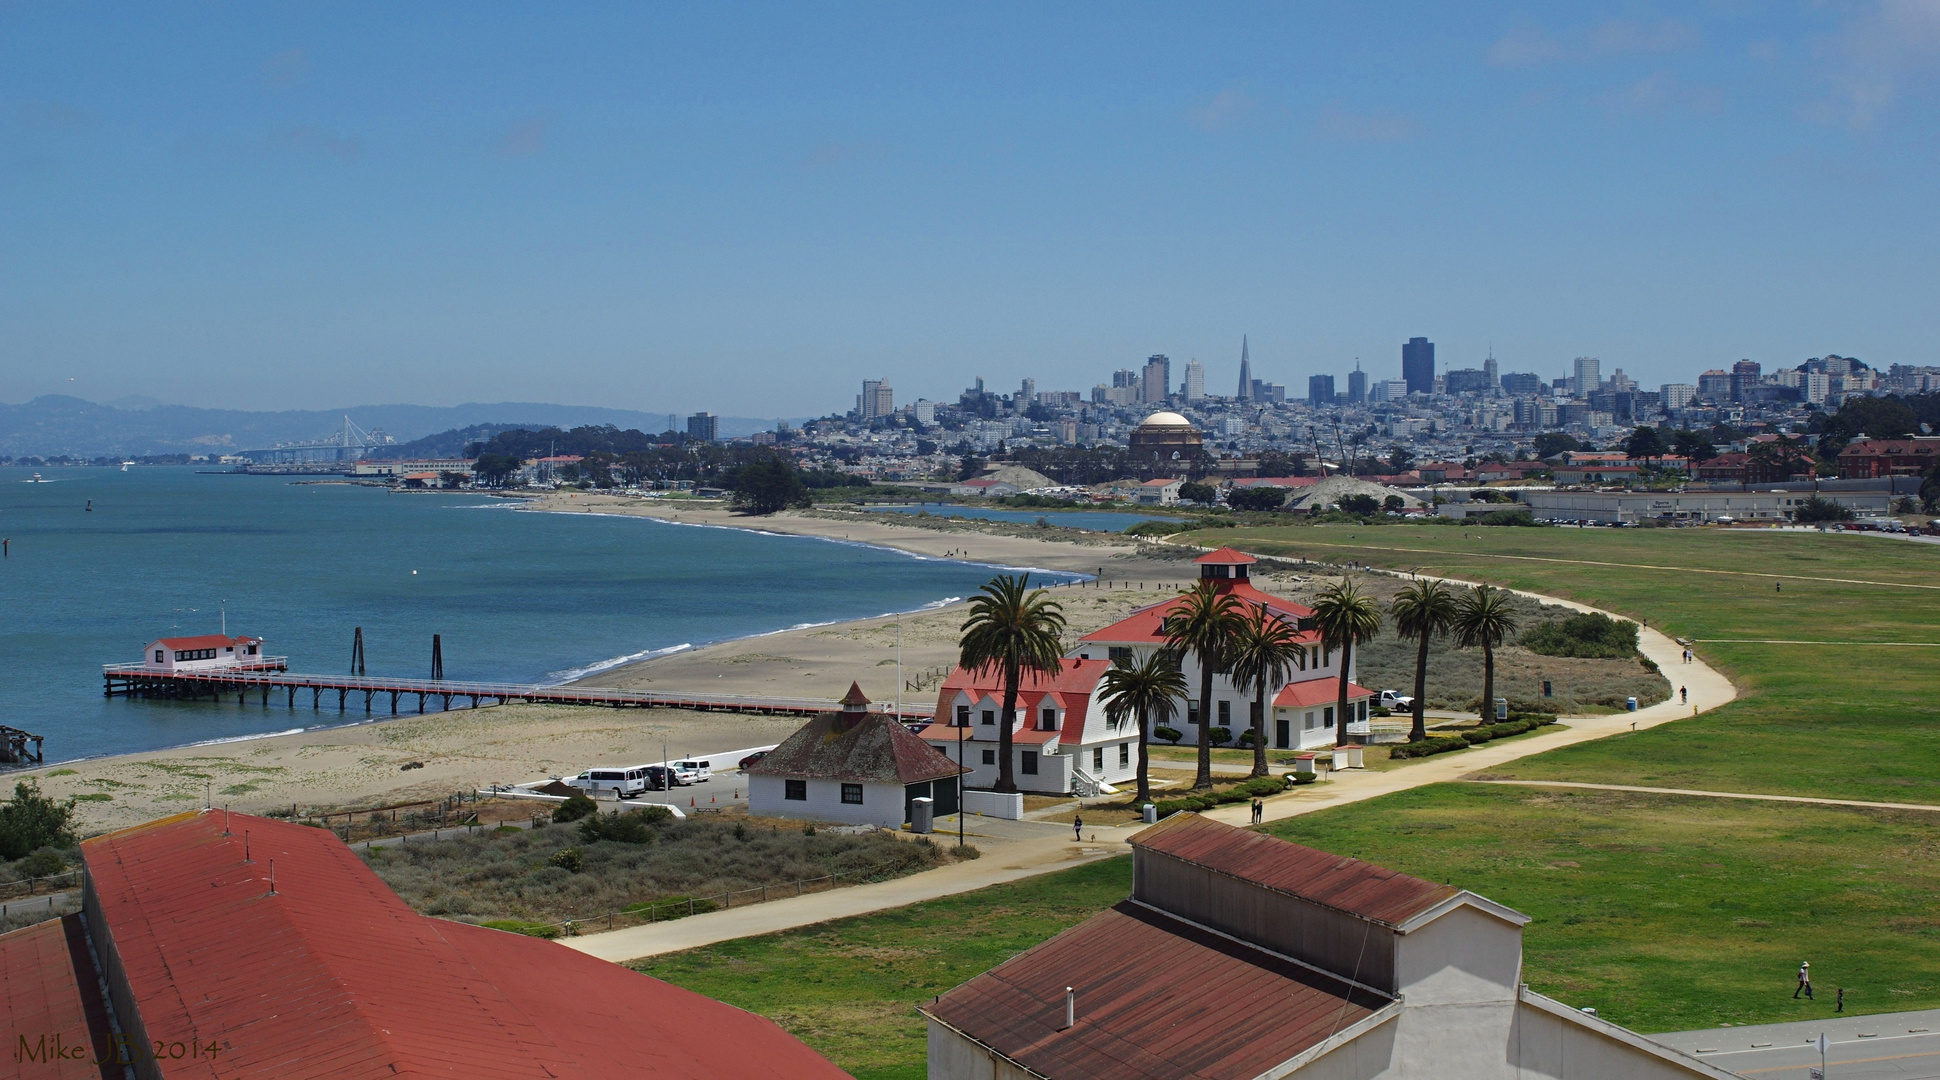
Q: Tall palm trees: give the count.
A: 7